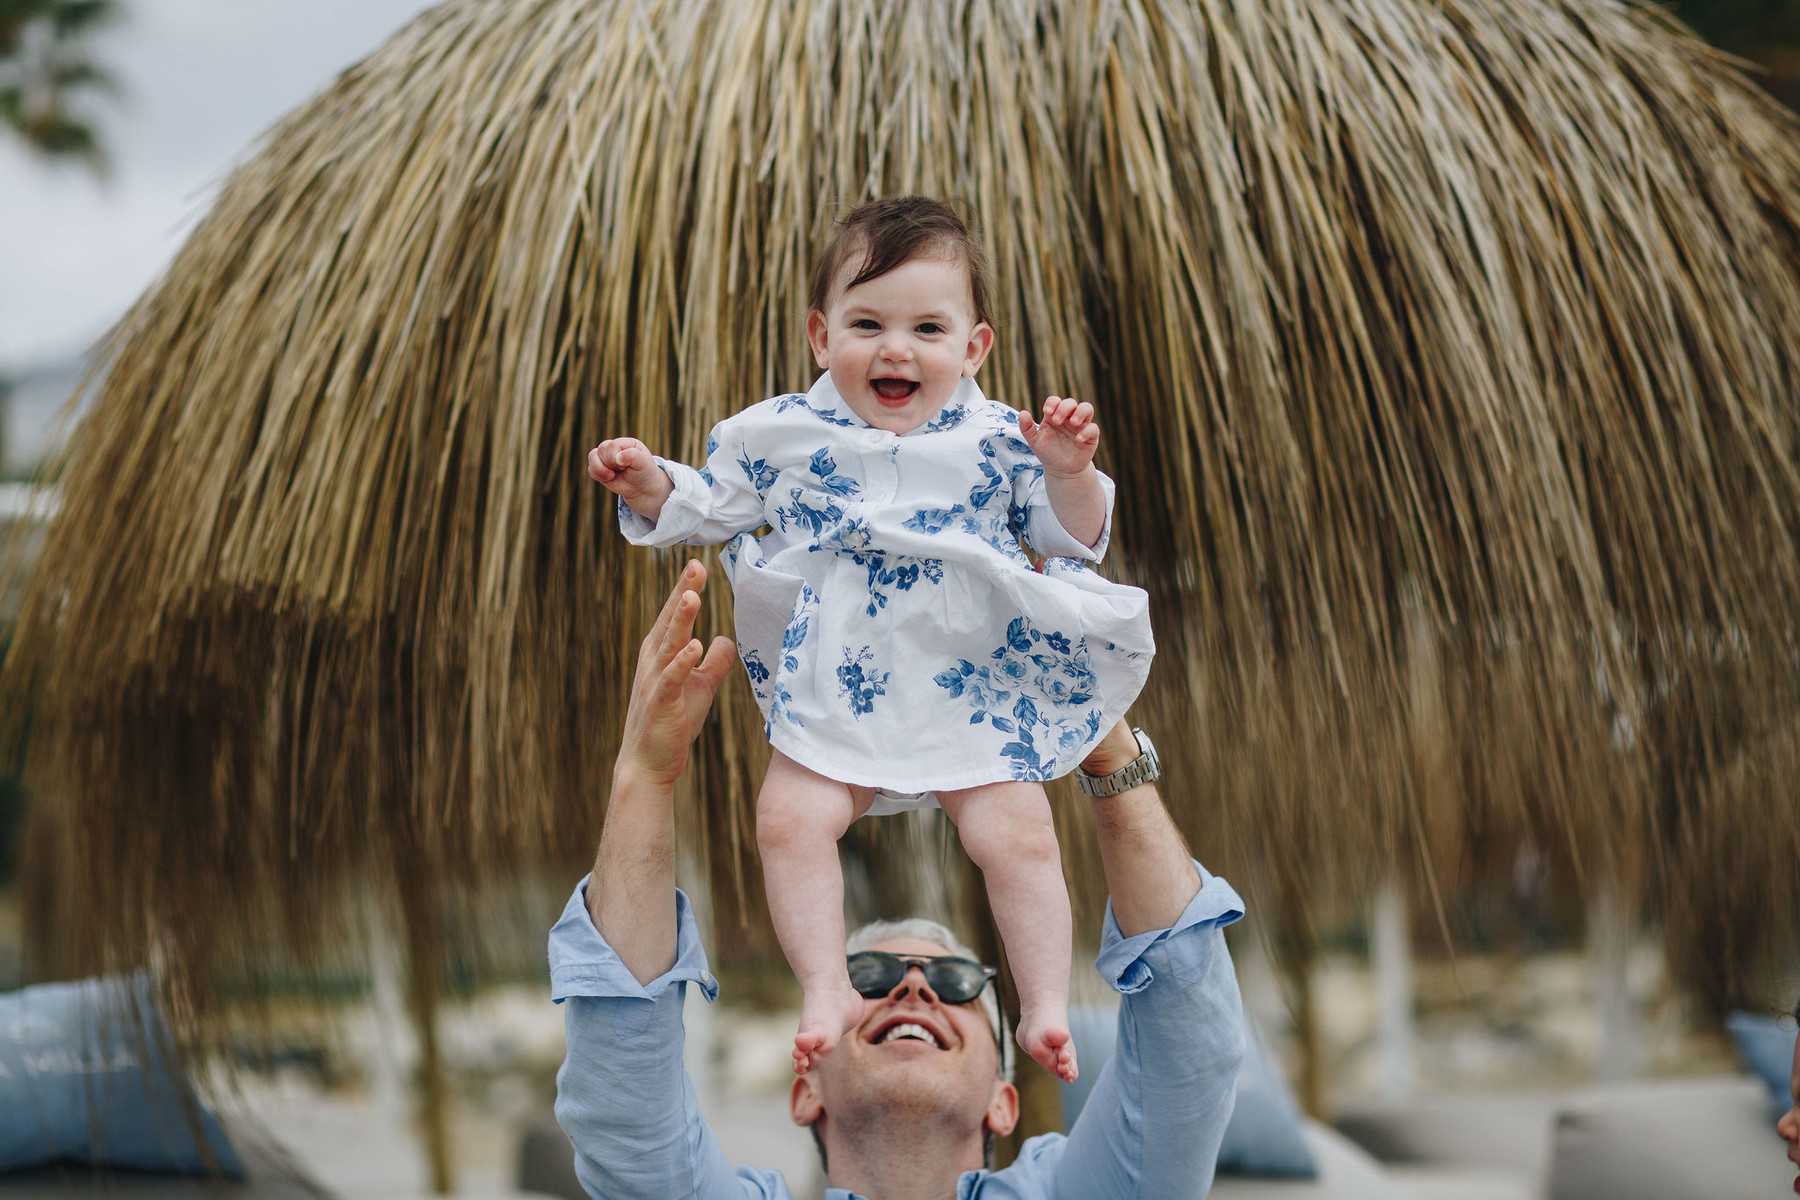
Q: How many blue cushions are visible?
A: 3